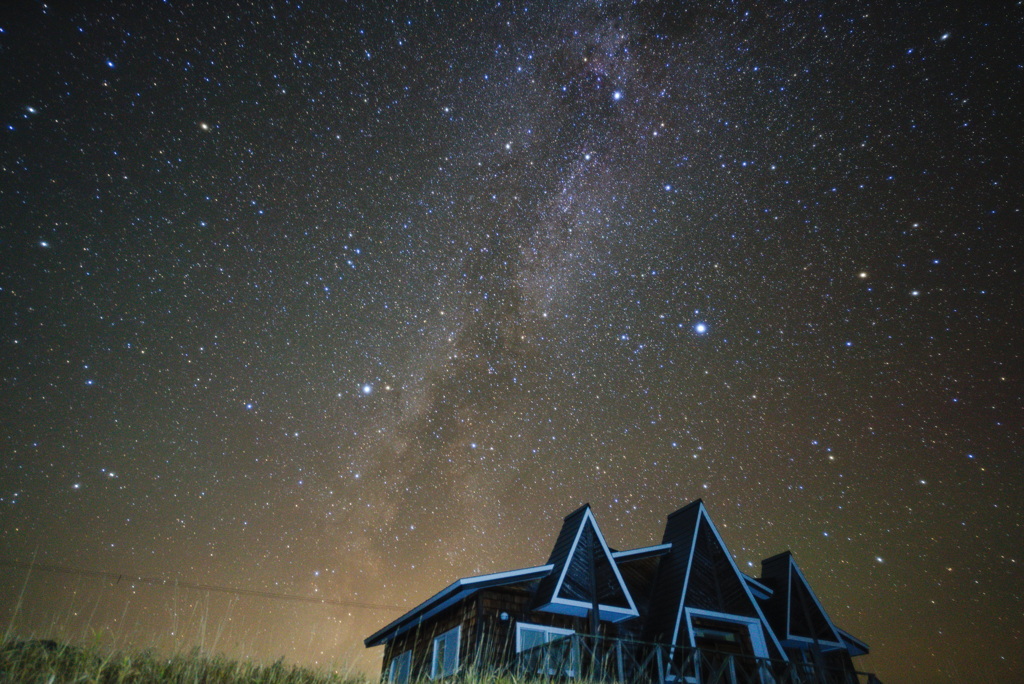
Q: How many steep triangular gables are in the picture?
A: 3